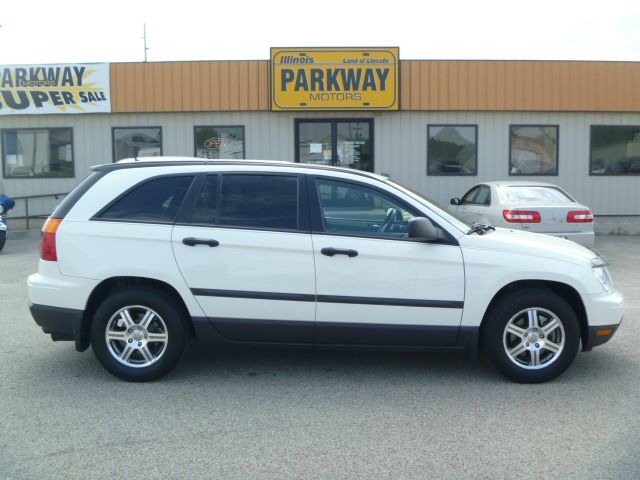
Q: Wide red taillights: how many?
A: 2